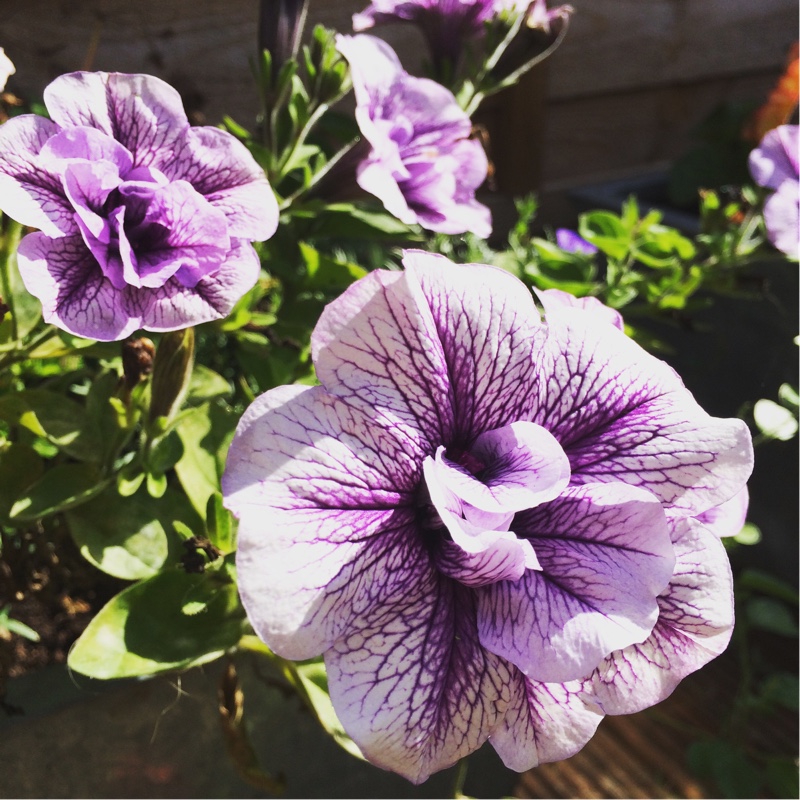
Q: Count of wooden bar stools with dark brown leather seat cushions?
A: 0